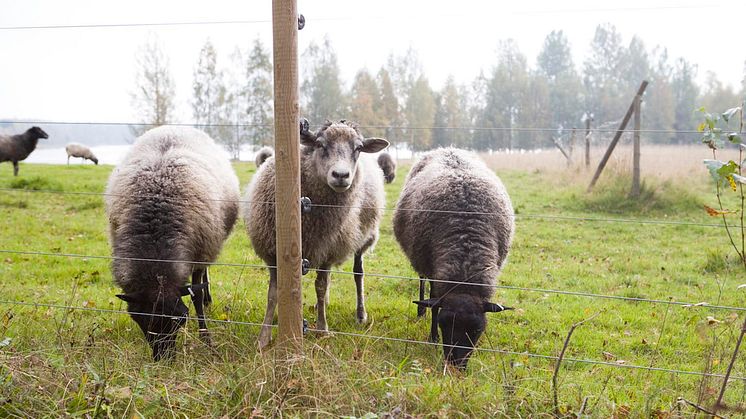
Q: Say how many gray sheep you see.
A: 3